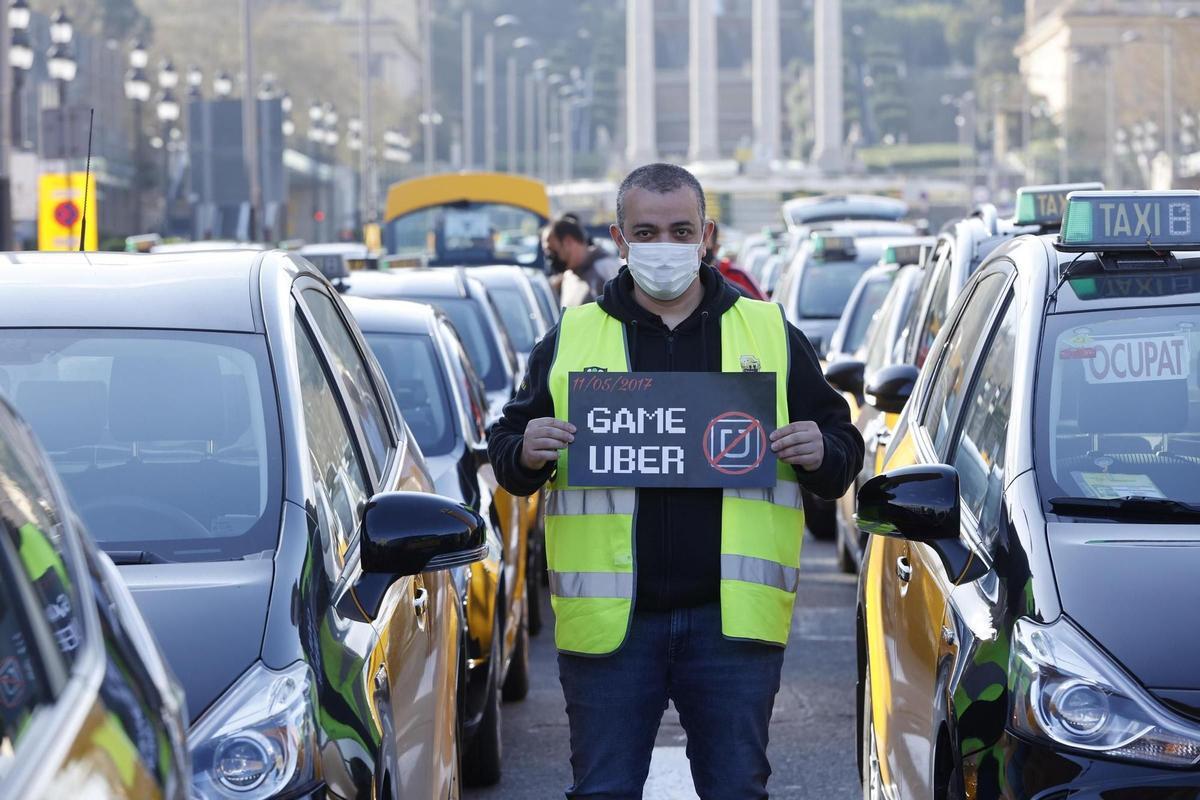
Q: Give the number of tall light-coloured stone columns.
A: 4